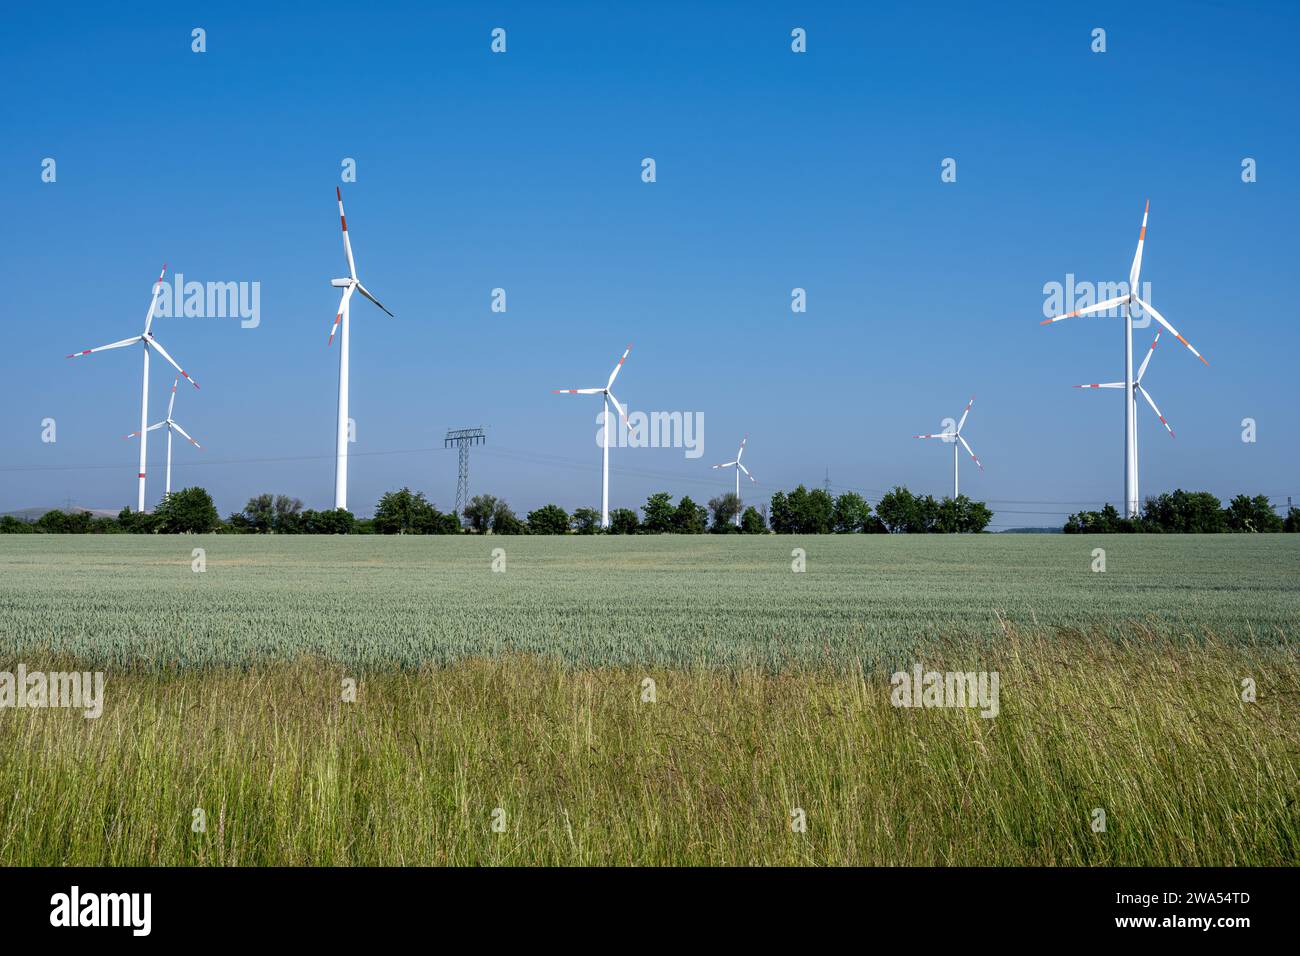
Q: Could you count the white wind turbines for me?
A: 8